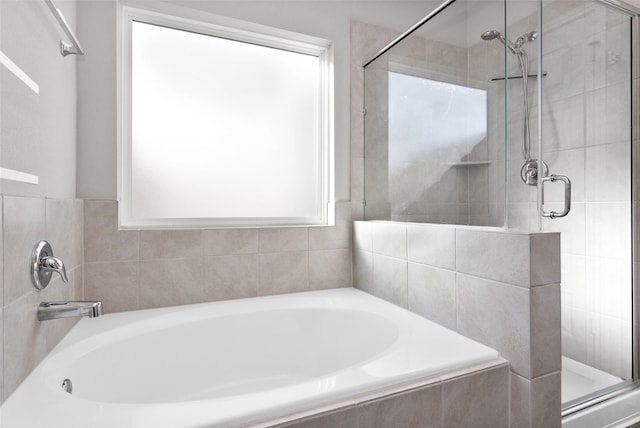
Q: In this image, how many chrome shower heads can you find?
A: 1